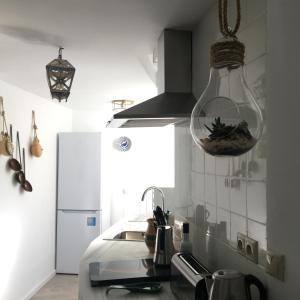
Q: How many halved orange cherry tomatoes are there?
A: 0